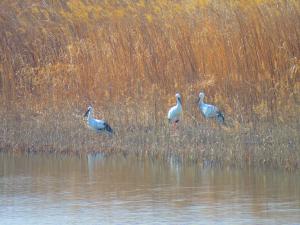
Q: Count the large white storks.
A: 3